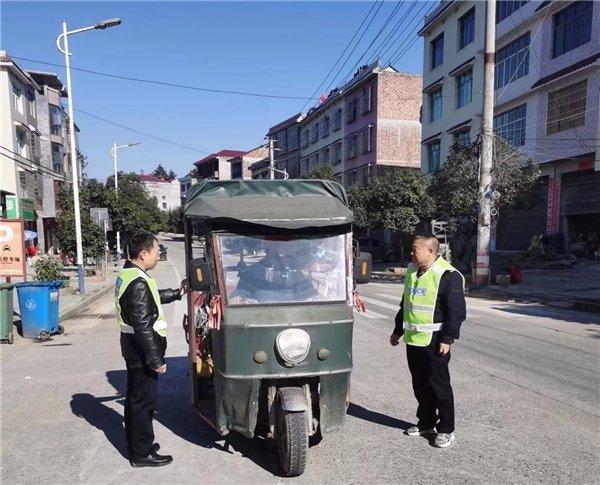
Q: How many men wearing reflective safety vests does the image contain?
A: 2